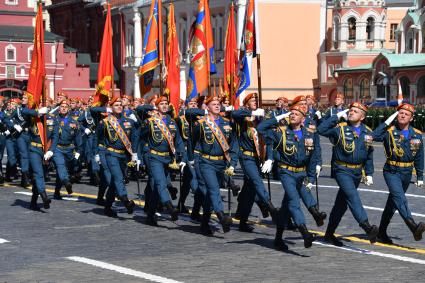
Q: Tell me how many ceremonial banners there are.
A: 7